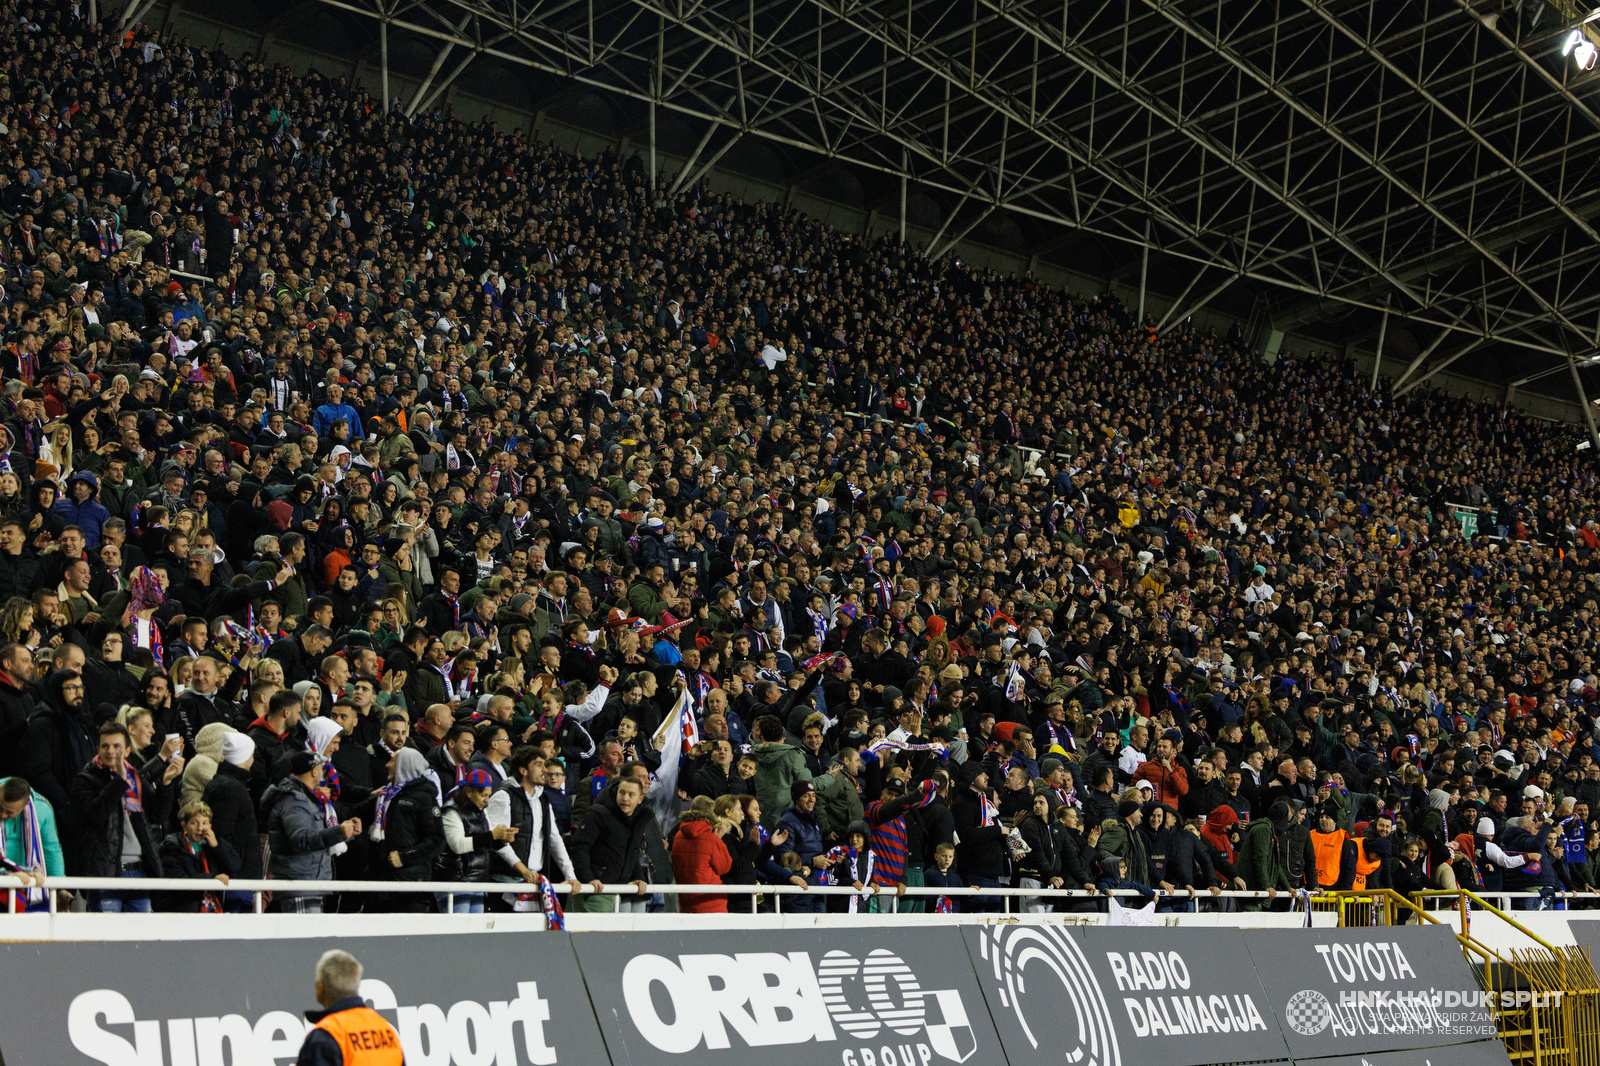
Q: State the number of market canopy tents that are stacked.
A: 0